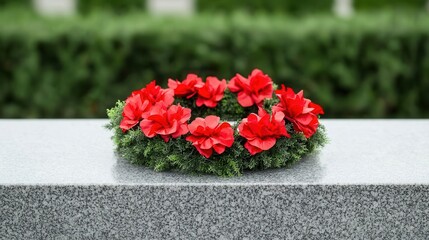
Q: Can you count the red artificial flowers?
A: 9